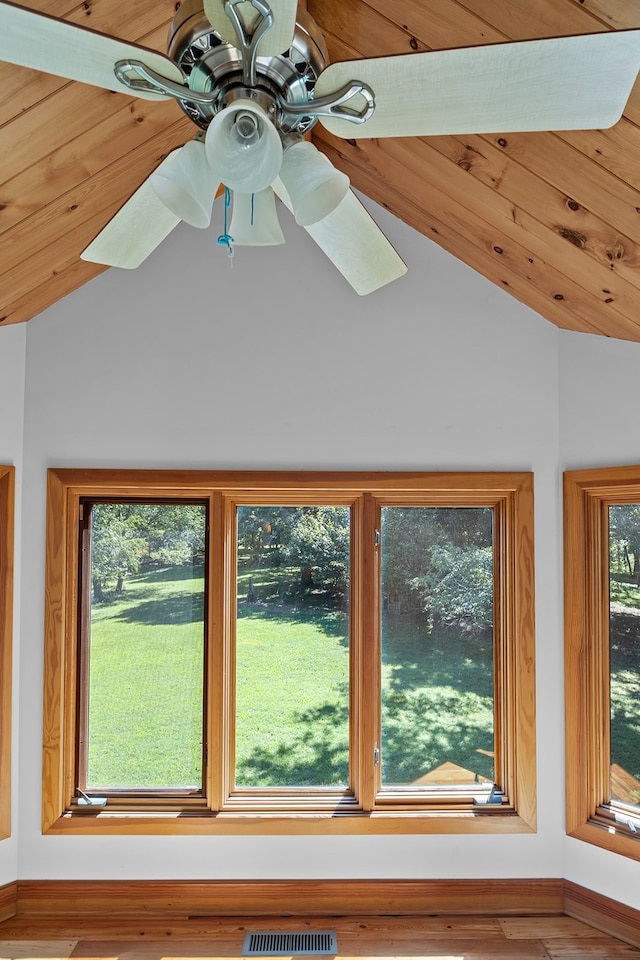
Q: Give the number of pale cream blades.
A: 5